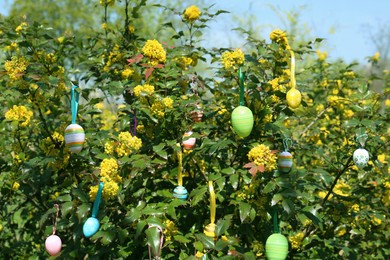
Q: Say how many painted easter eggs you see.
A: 12